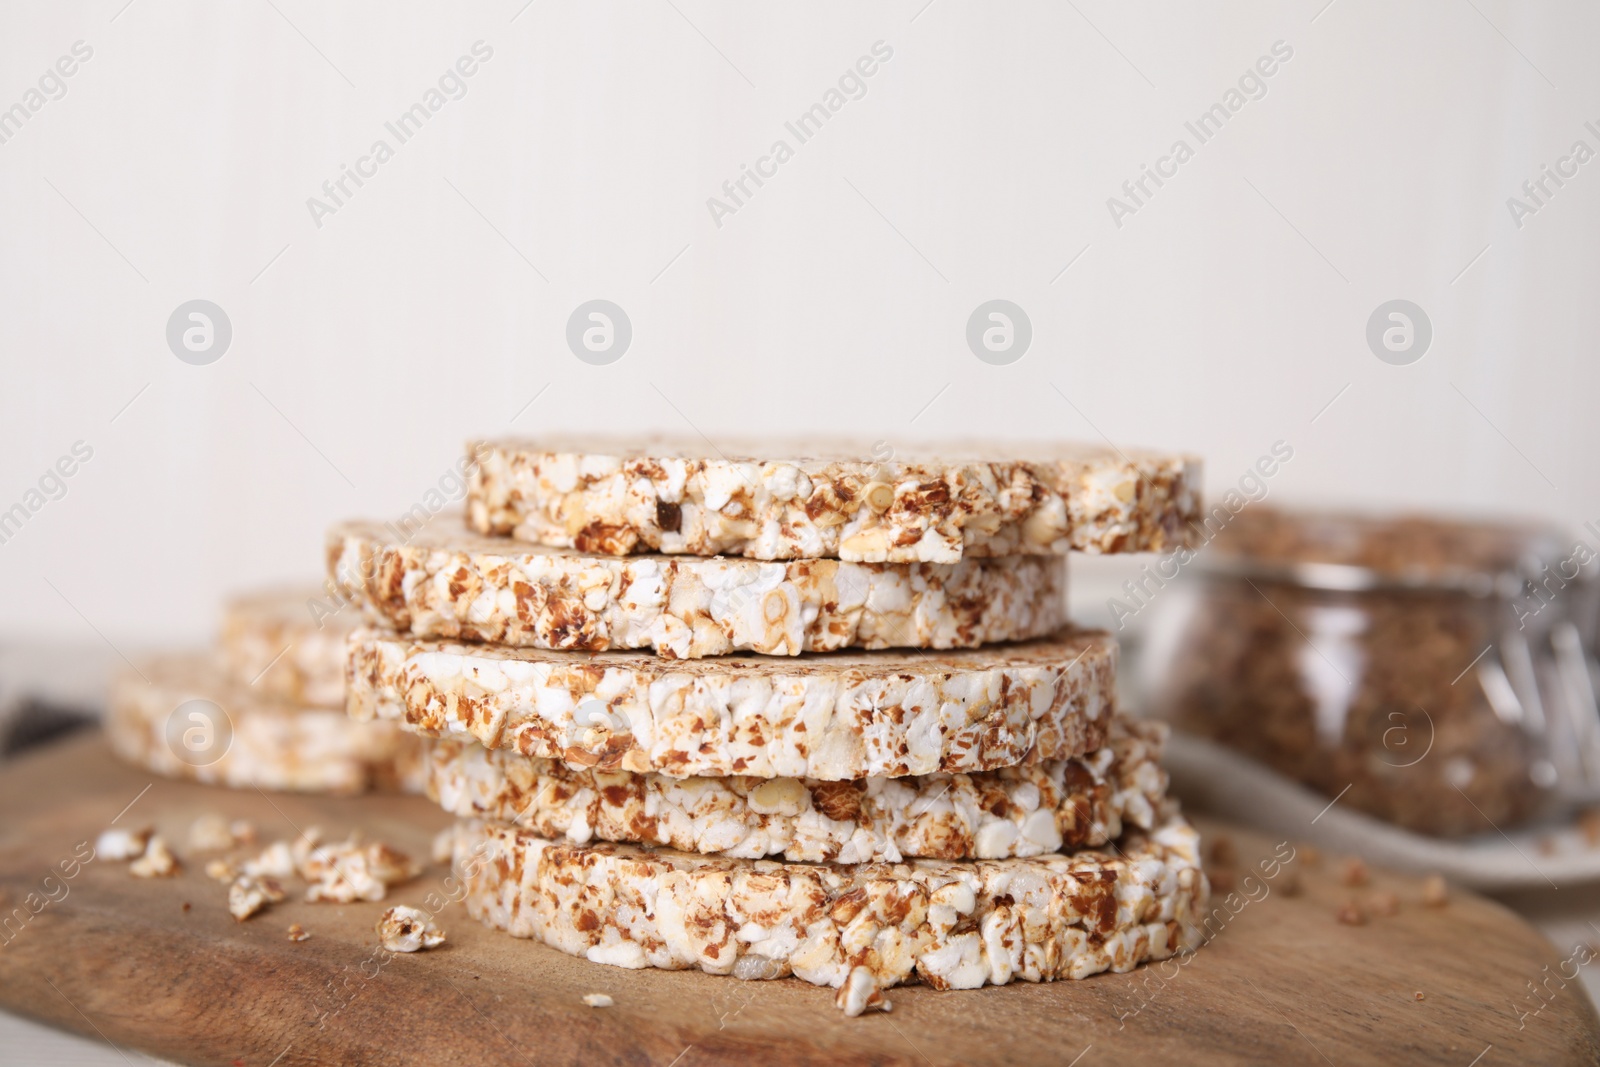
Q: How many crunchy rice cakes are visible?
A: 7